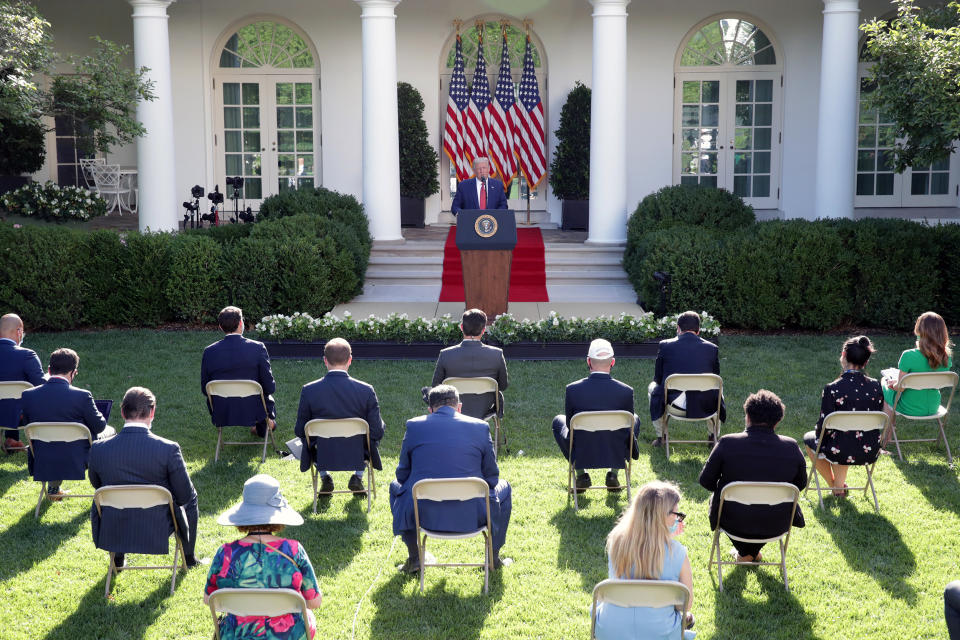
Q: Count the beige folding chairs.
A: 14